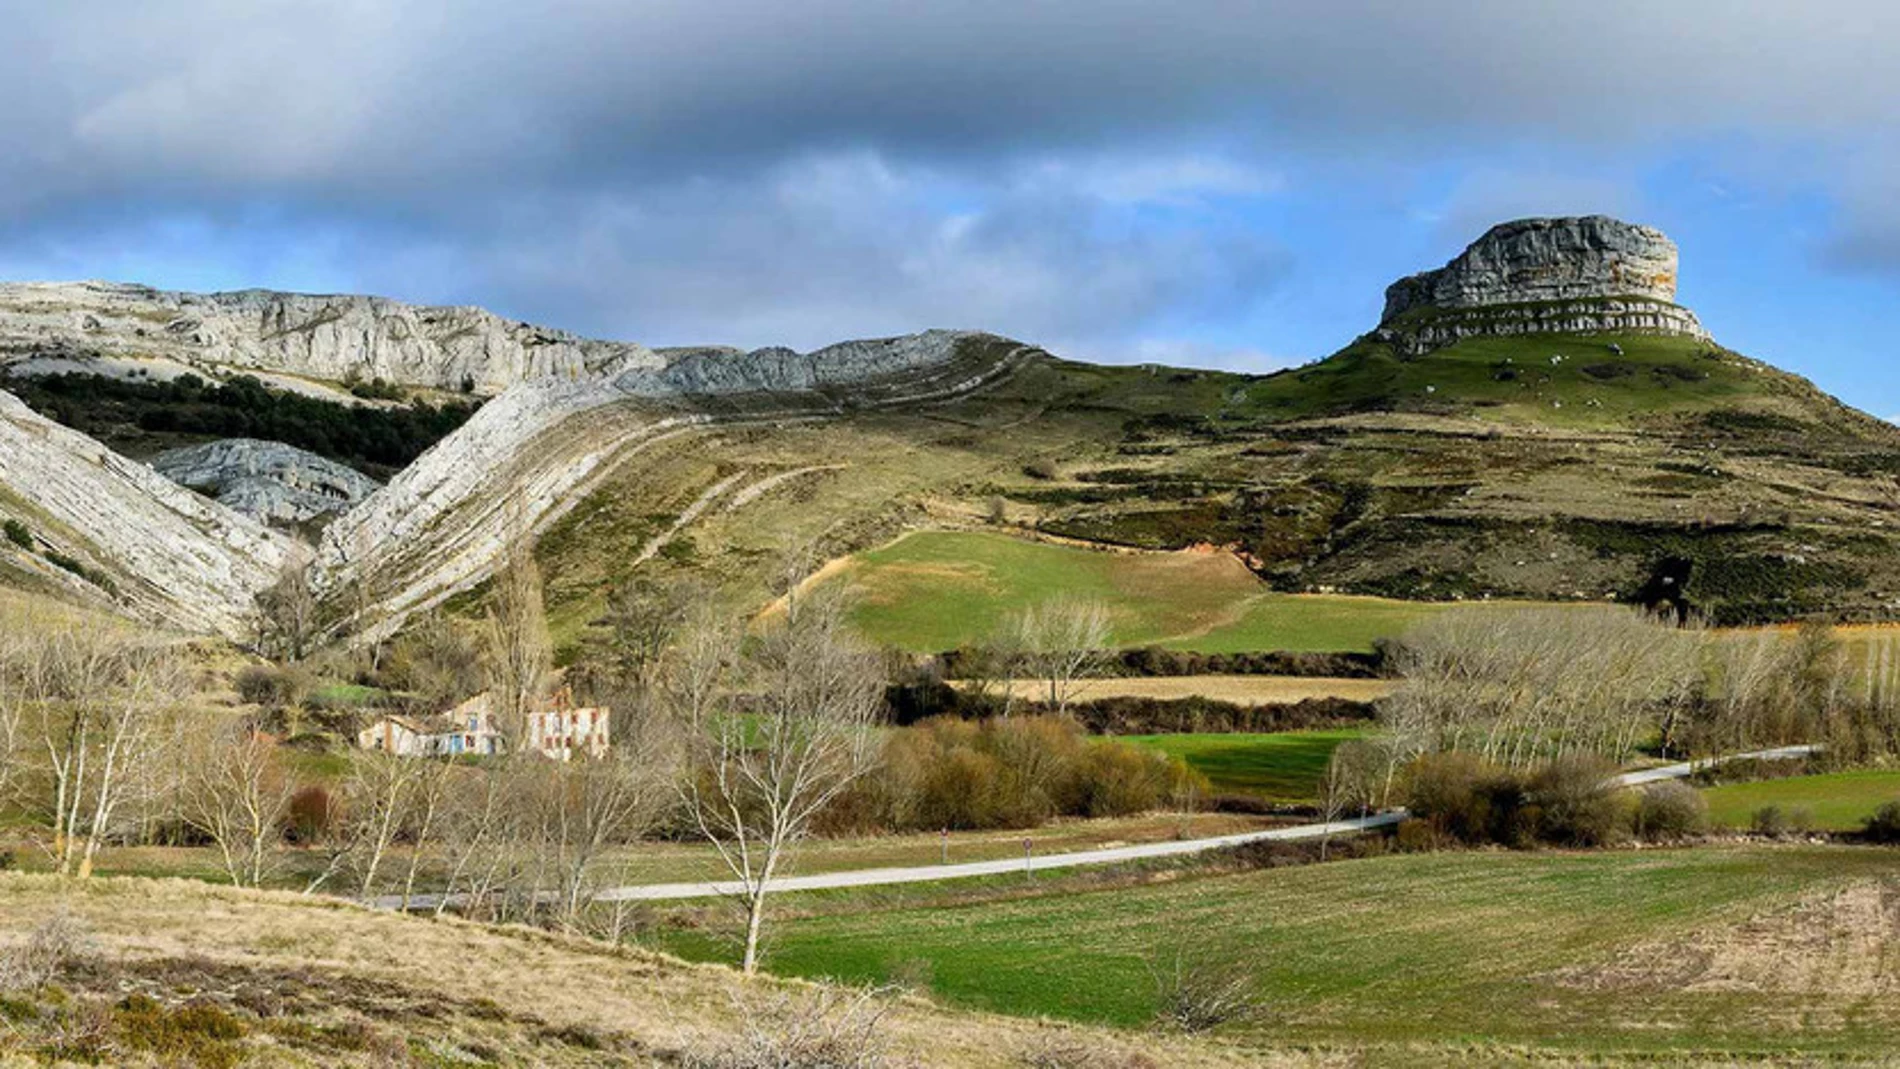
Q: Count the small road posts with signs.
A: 2